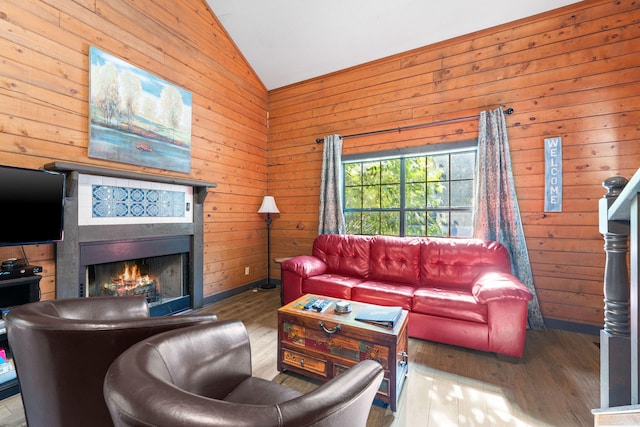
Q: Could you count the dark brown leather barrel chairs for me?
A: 2